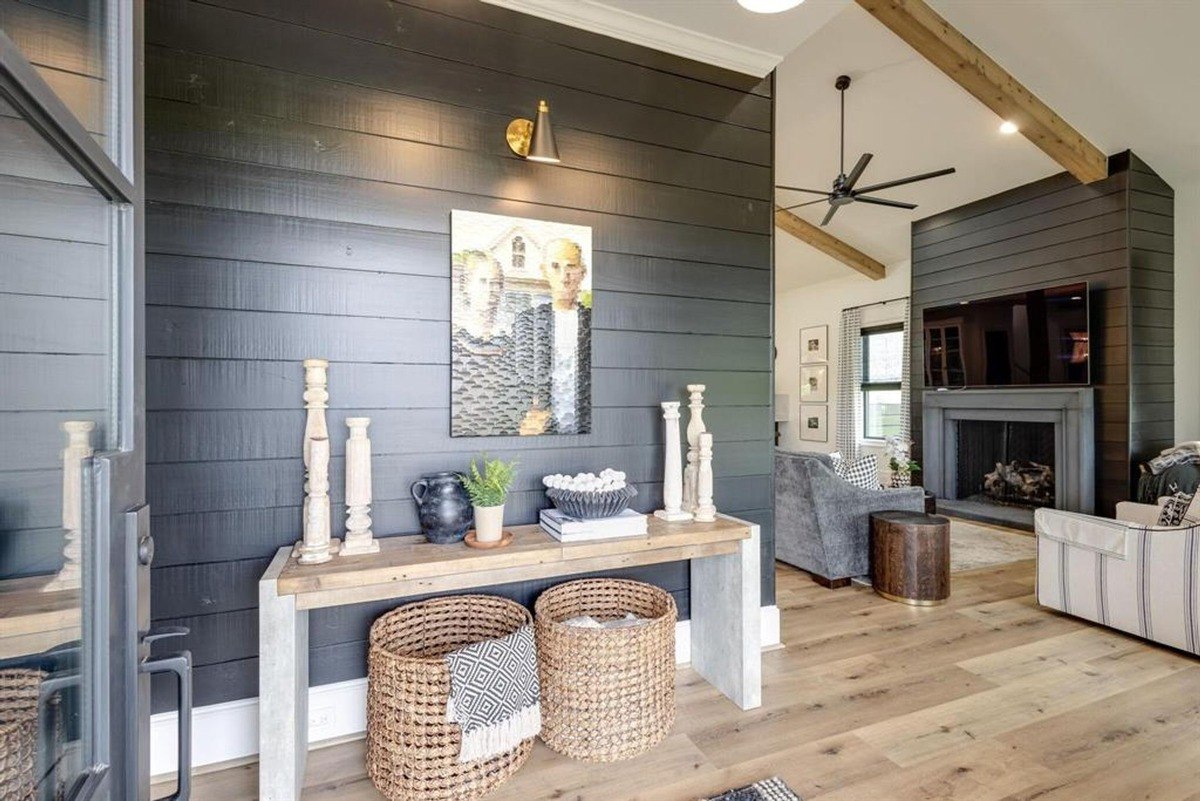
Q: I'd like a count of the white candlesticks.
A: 6